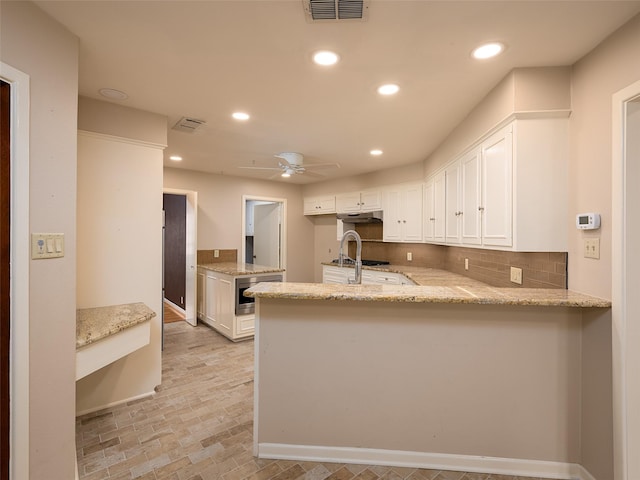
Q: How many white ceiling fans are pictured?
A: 1